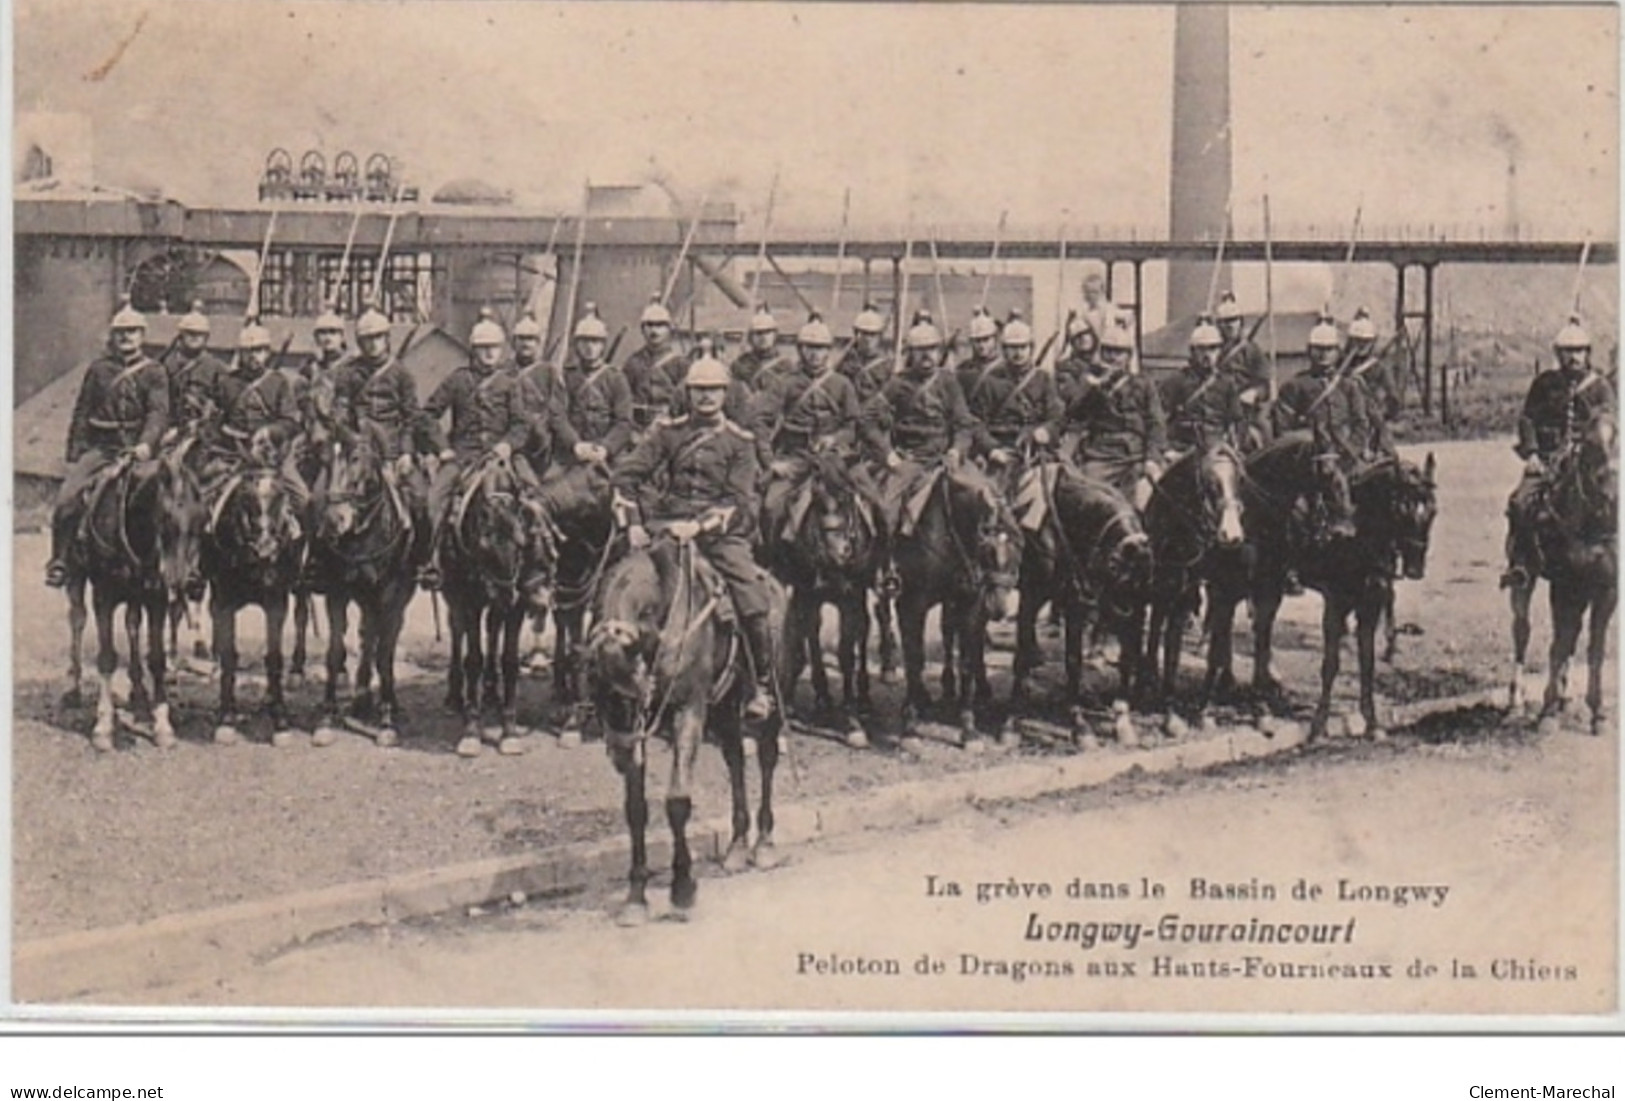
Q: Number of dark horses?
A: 13